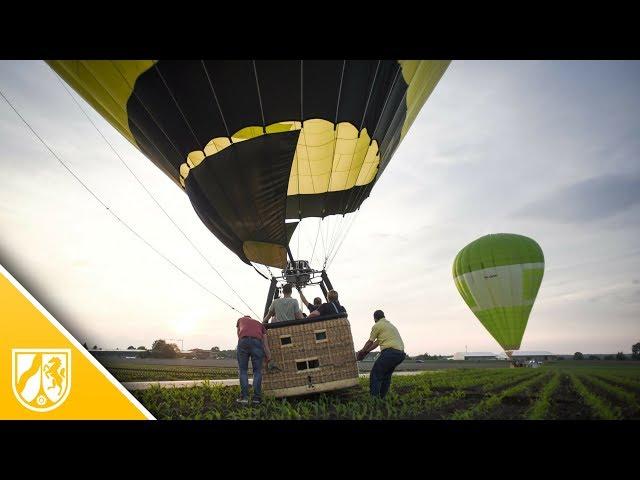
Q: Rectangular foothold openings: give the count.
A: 4